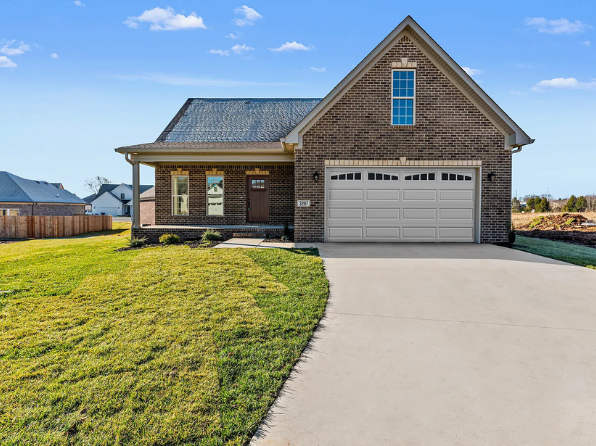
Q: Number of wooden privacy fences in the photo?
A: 1